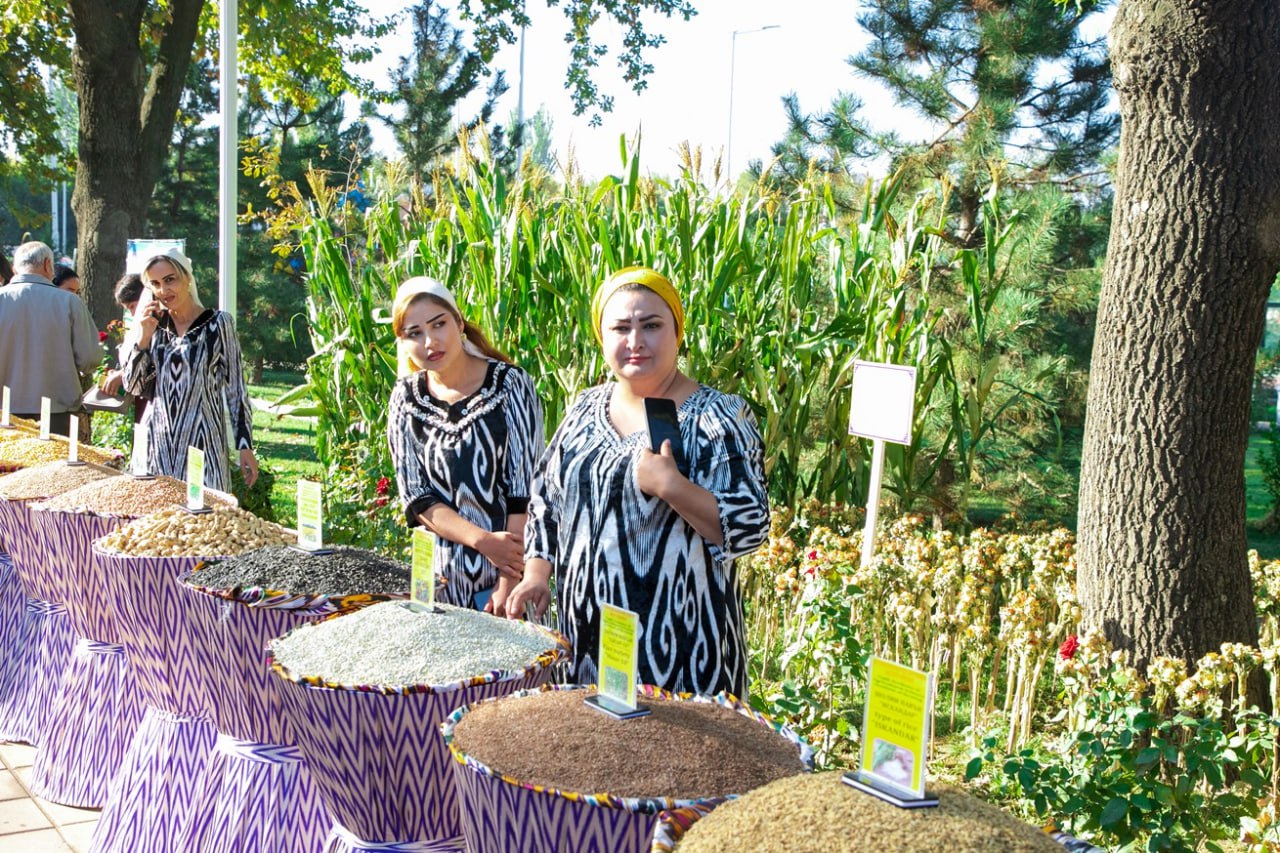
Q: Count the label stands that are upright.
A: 9